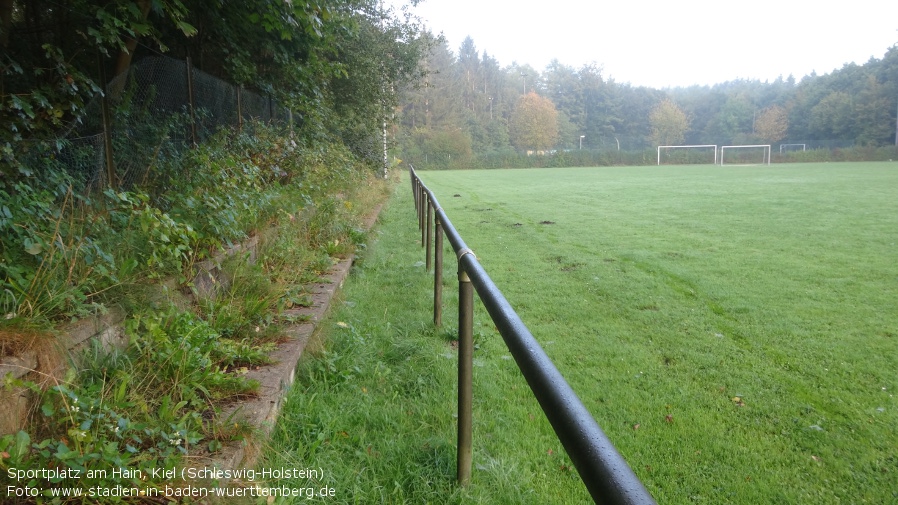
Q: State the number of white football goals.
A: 3